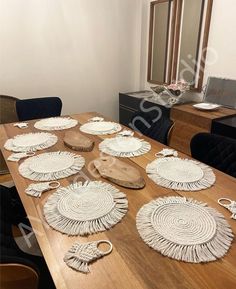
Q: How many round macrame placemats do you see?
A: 8